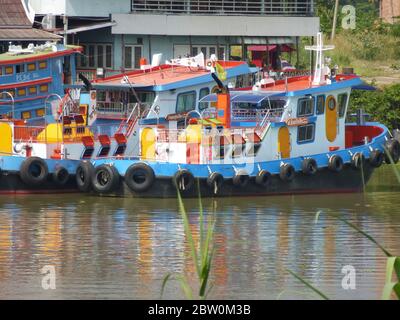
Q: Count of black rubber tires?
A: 15